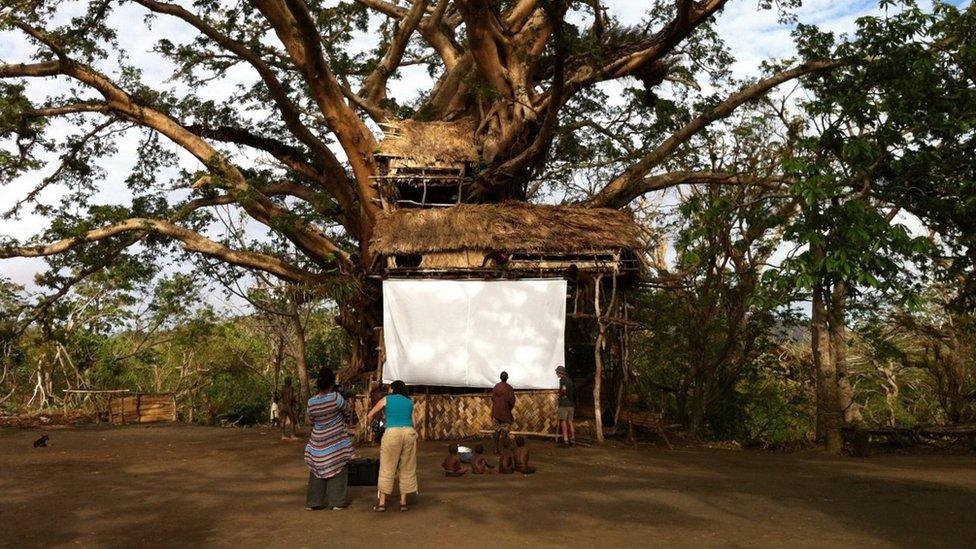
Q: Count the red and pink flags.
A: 0